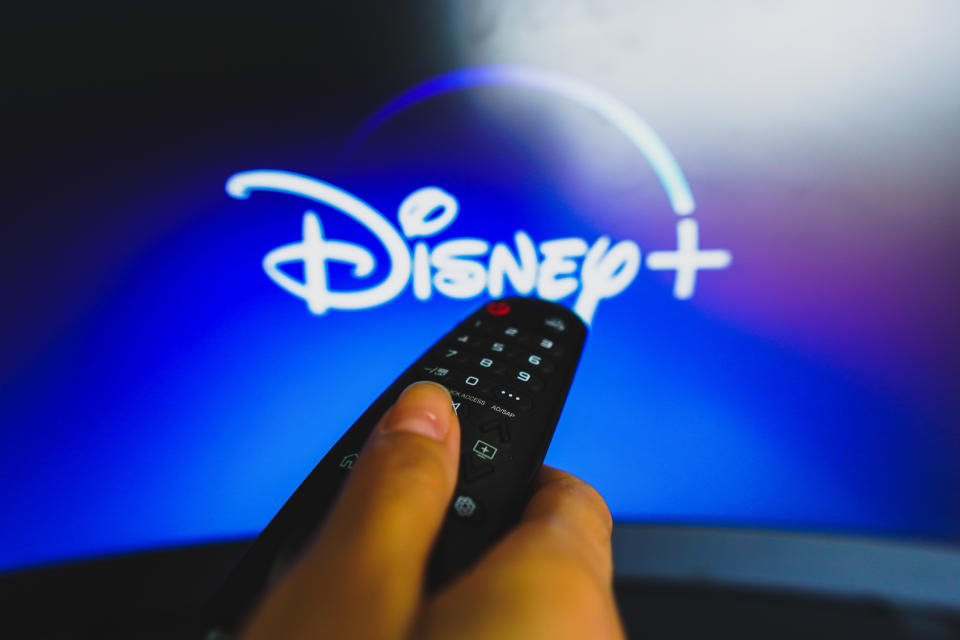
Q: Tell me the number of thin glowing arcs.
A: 1